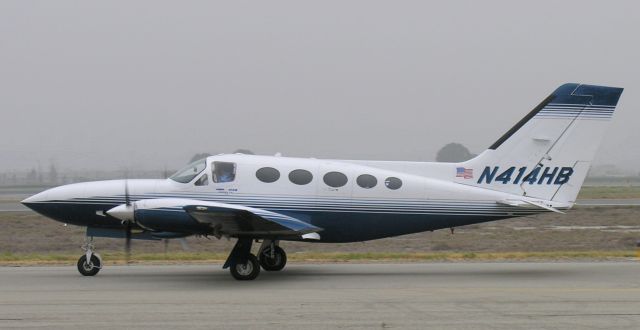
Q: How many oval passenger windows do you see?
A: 5